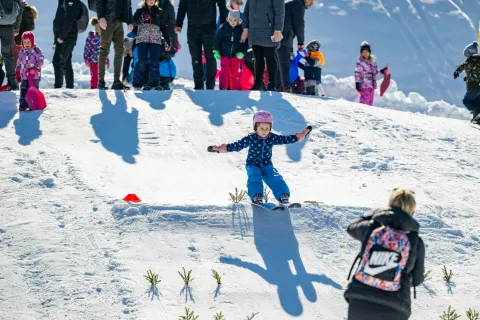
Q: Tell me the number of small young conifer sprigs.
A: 12